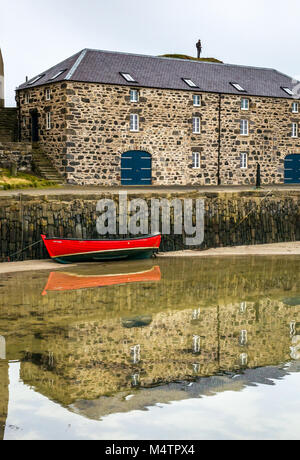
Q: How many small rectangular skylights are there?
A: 6